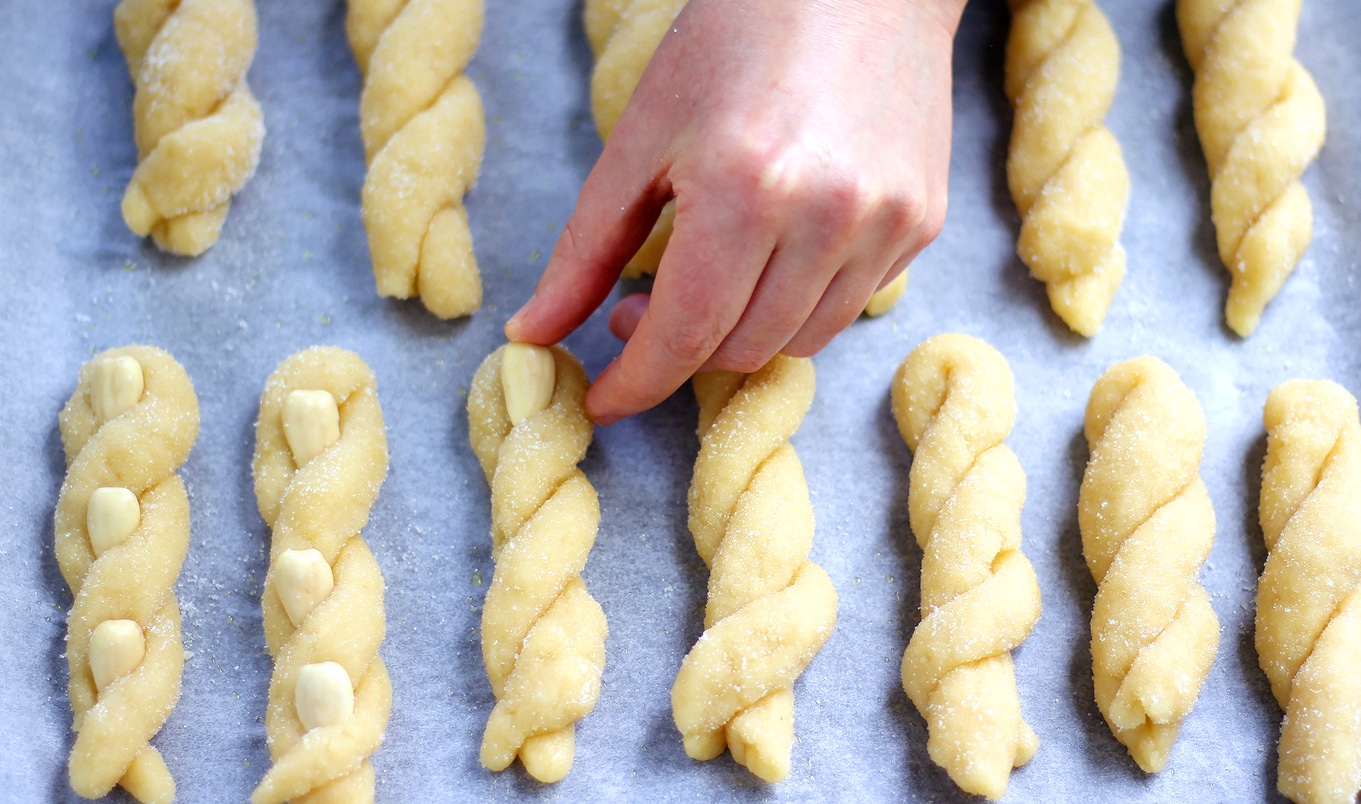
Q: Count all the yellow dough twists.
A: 13